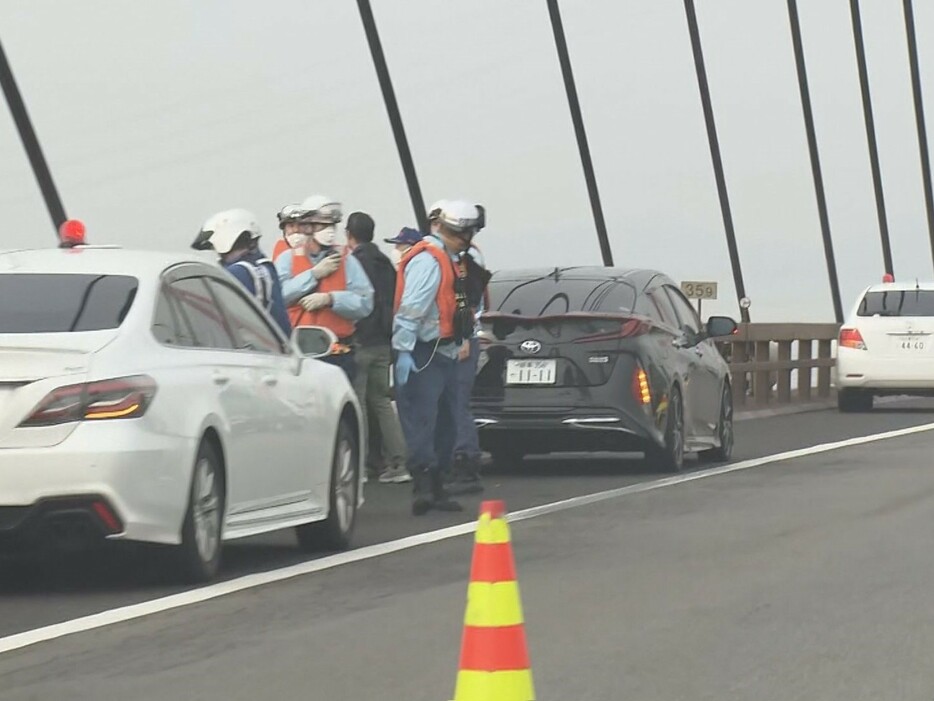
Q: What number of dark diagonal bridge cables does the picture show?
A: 7